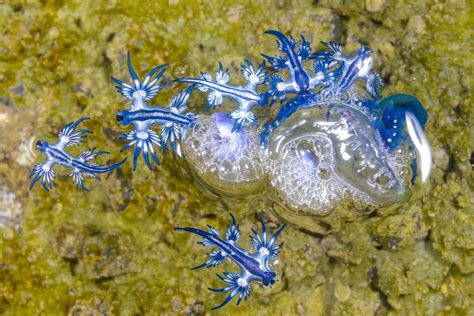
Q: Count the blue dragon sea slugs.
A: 6